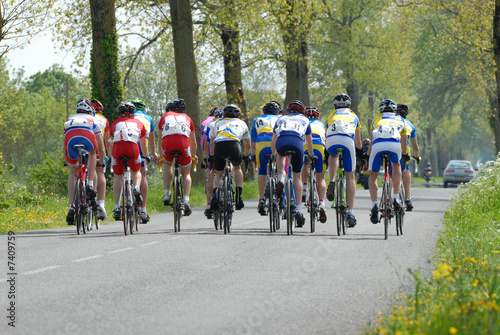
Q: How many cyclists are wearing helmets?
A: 15